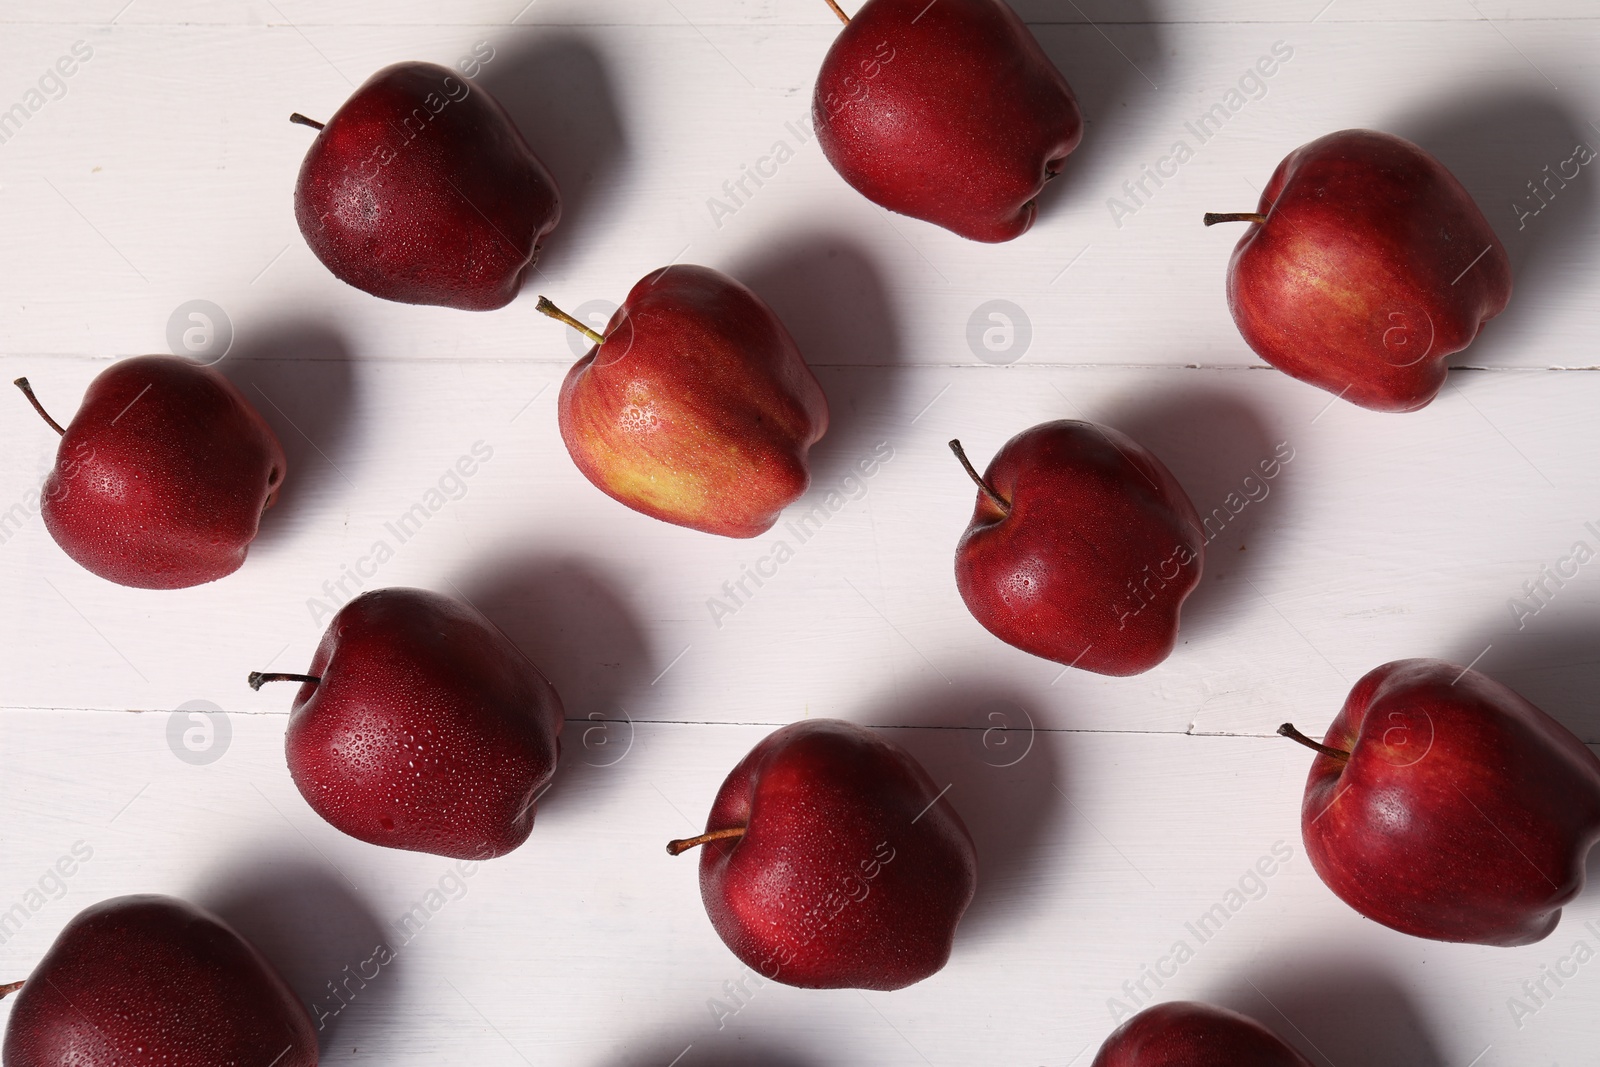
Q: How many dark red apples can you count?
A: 9